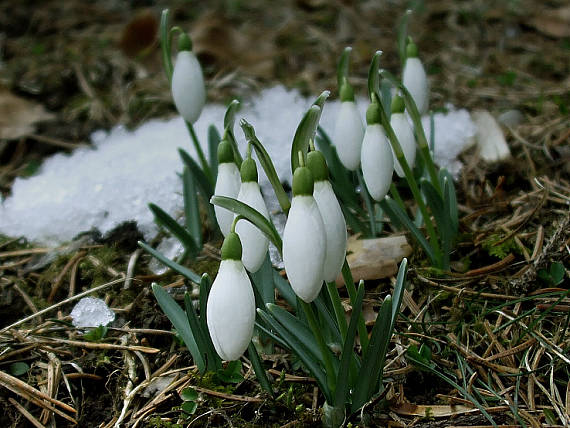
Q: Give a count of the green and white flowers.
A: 10